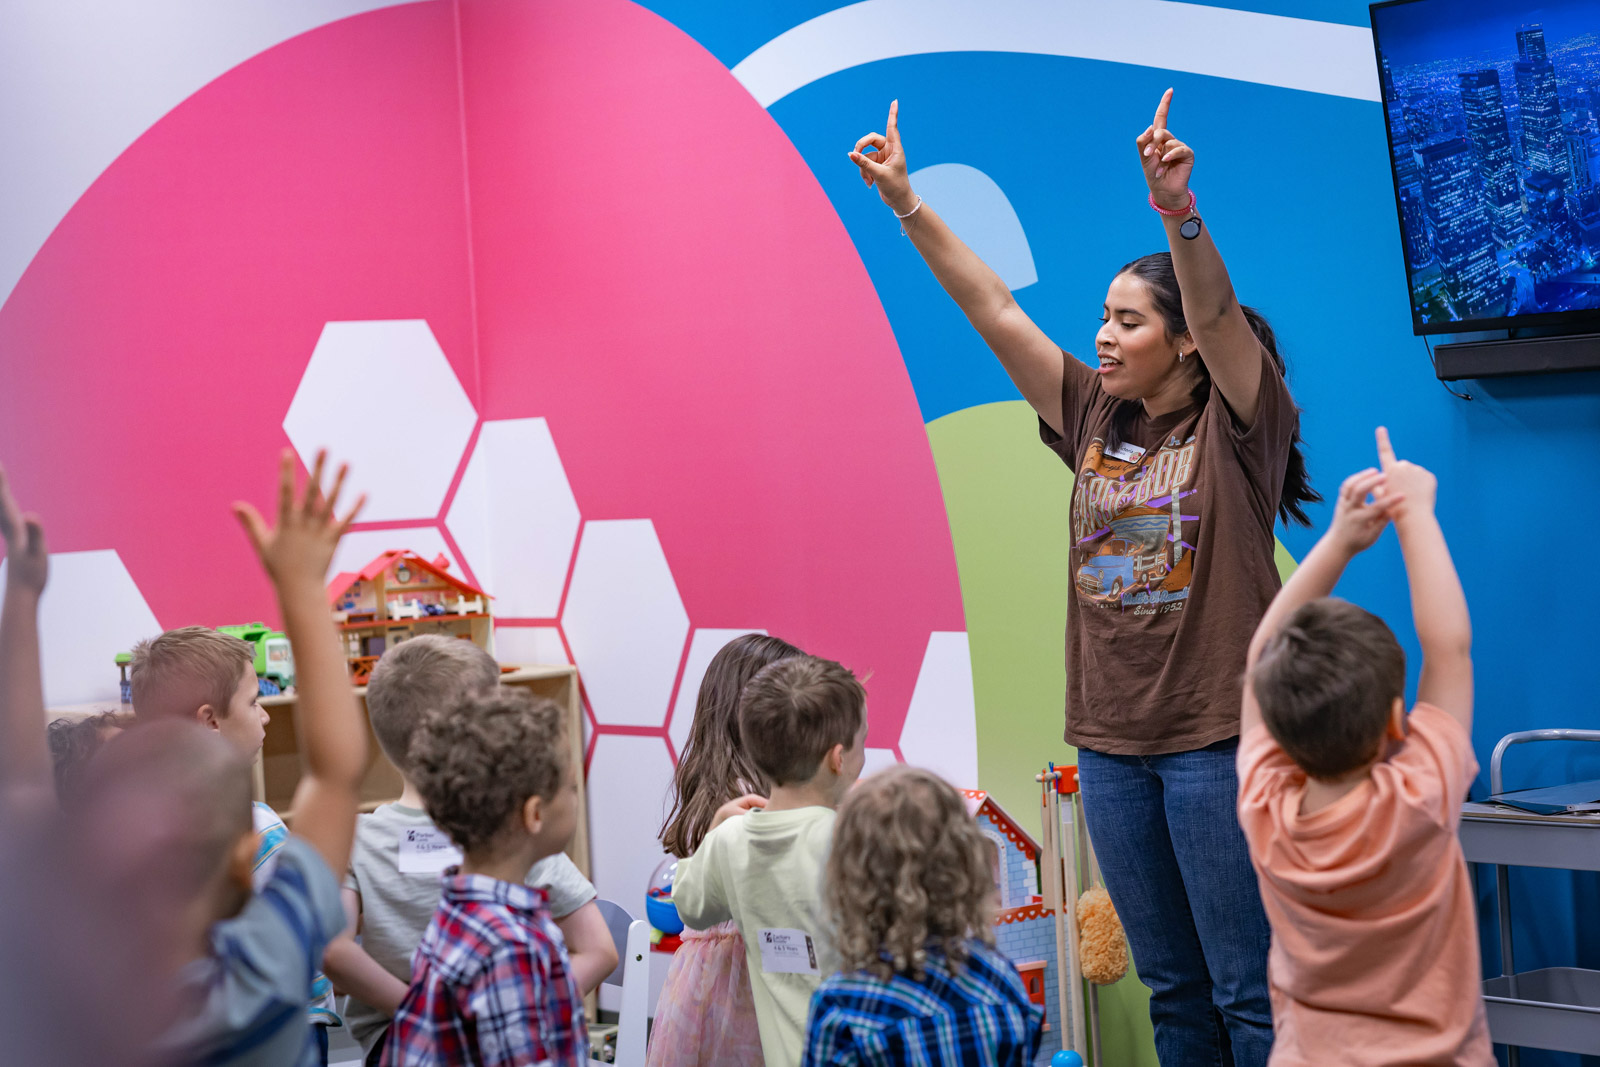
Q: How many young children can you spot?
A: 9